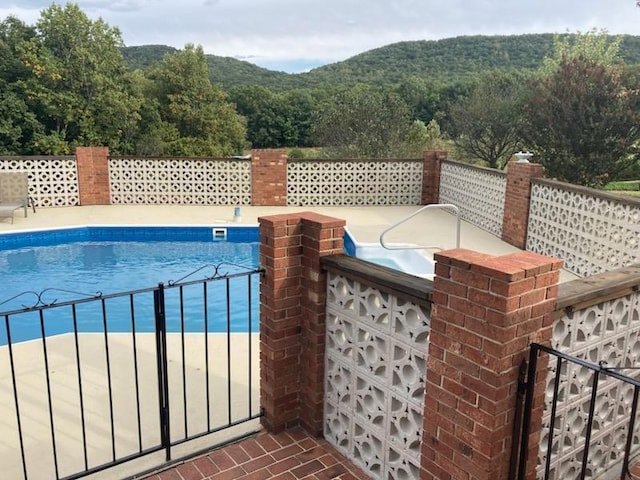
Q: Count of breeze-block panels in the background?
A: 5